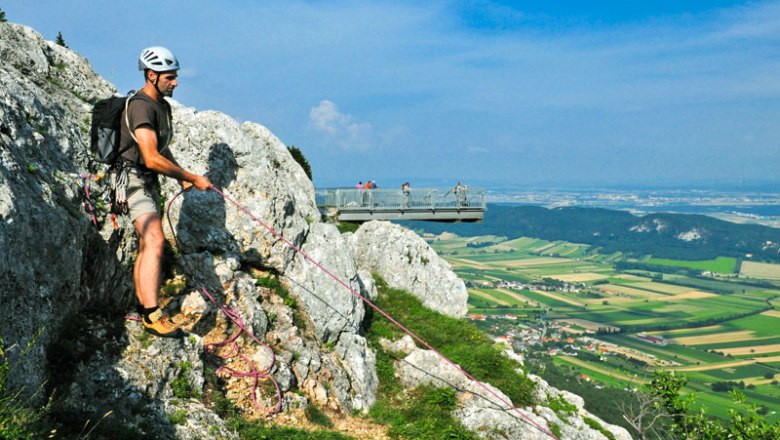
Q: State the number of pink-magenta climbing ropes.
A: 1